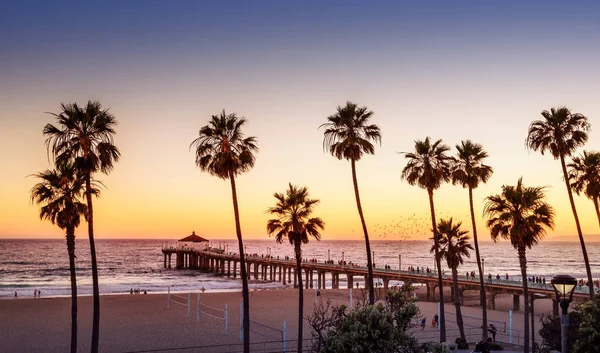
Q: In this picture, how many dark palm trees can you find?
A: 11